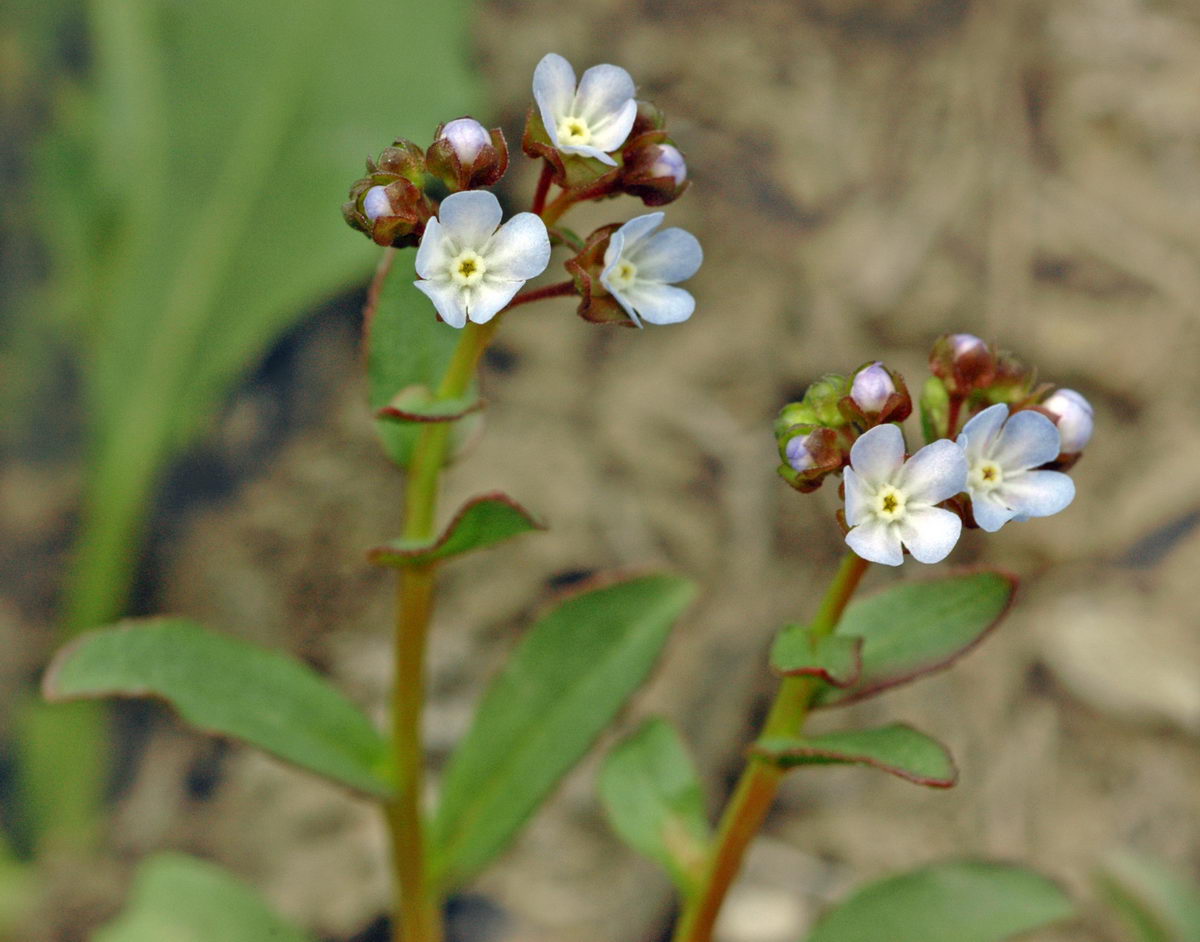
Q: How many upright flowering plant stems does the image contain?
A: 2